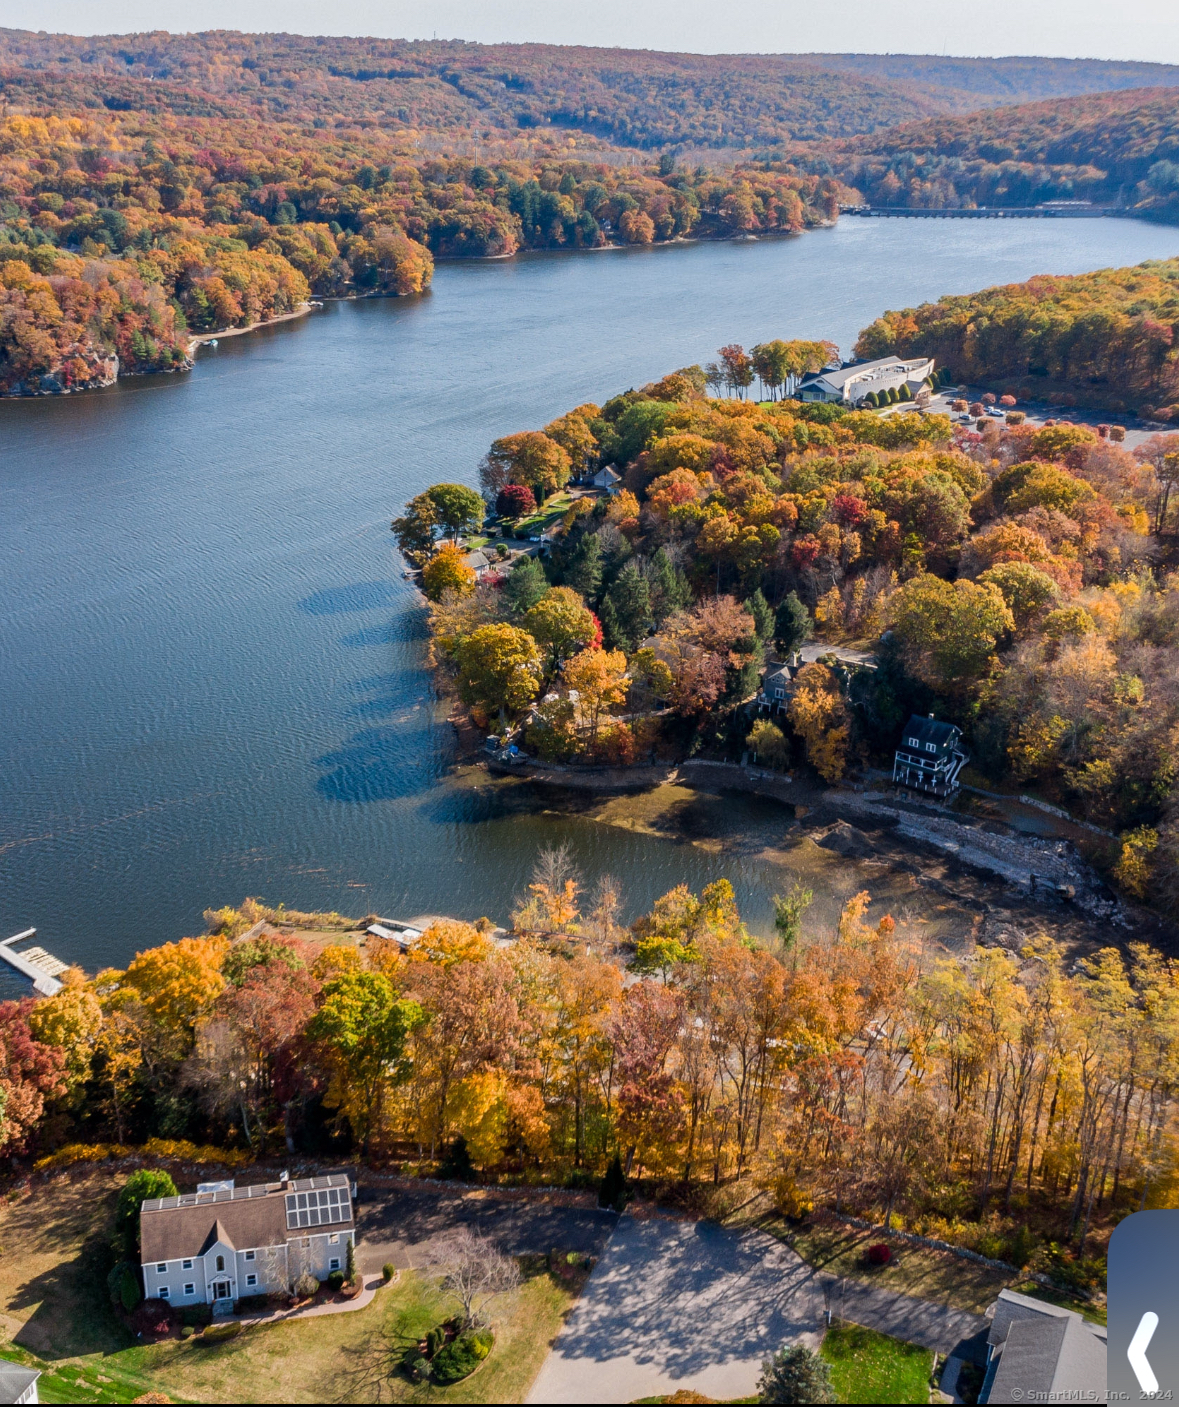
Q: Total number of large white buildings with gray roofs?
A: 1